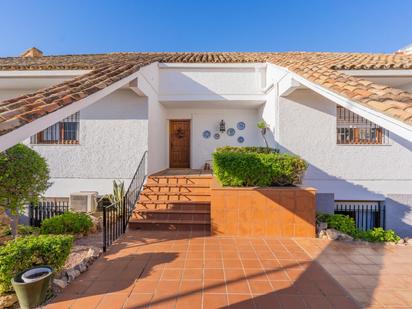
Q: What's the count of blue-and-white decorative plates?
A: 5